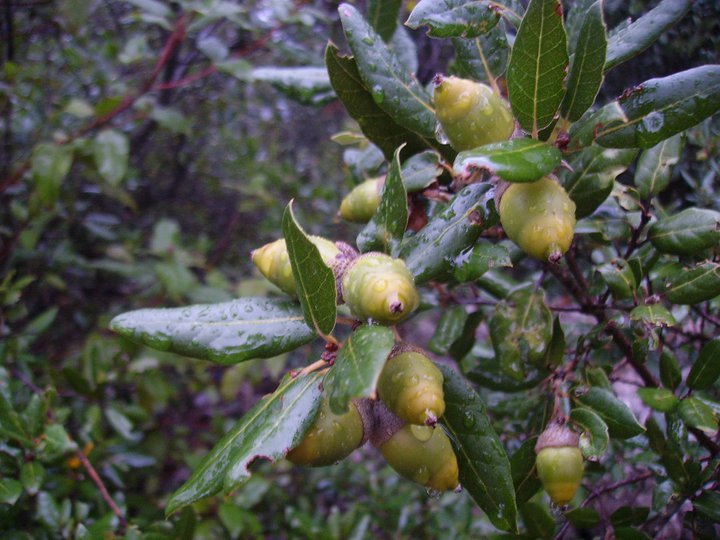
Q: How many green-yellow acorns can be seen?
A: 9